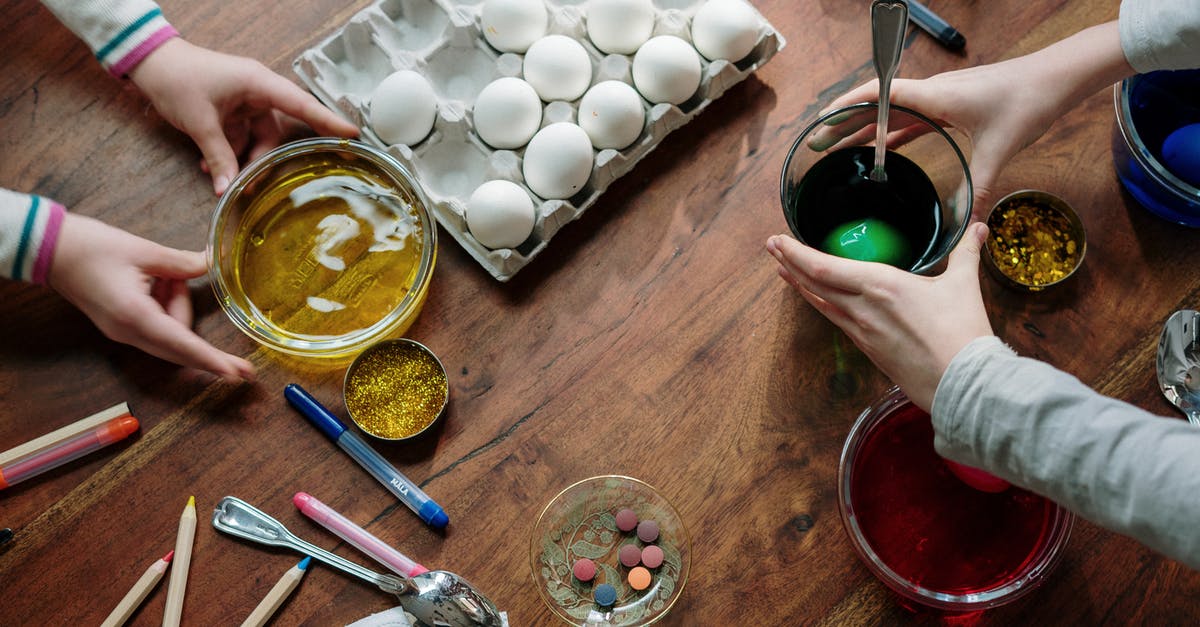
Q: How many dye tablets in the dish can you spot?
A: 7